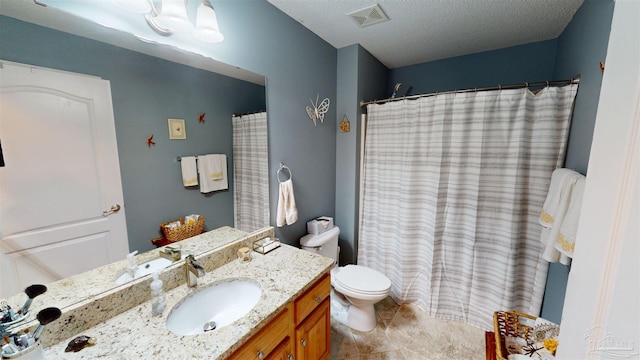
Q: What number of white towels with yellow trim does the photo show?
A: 2